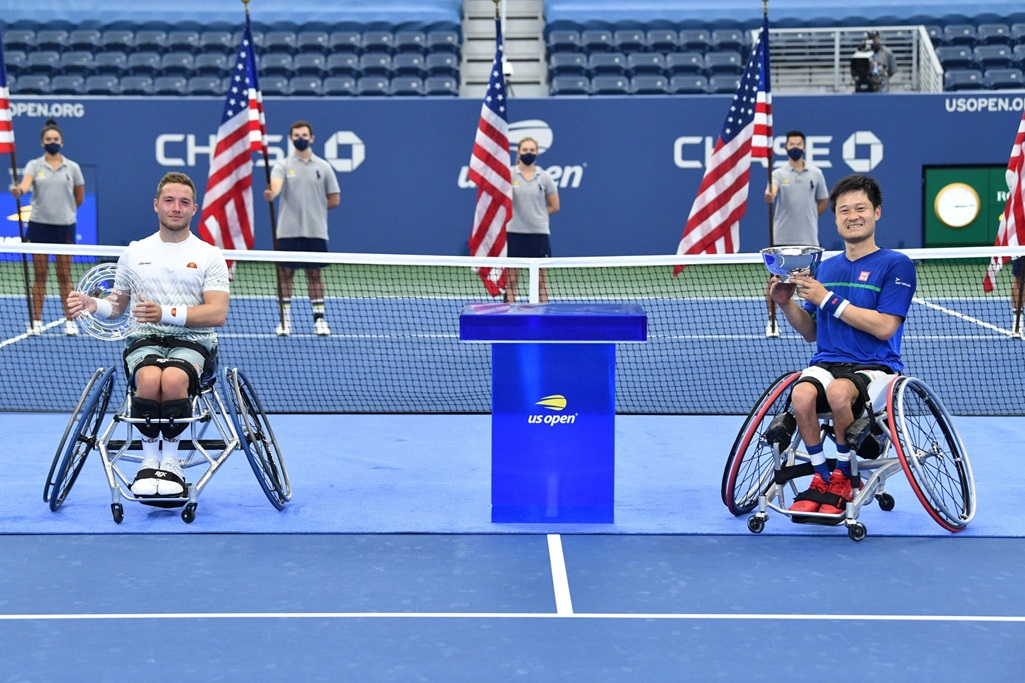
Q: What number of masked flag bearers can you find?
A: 4